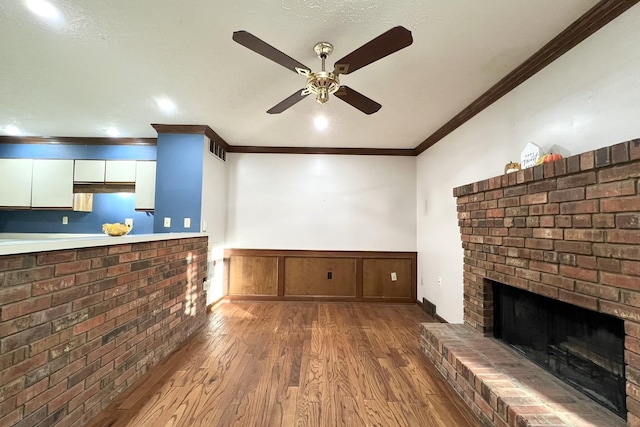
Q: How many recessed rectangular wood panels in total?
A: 3